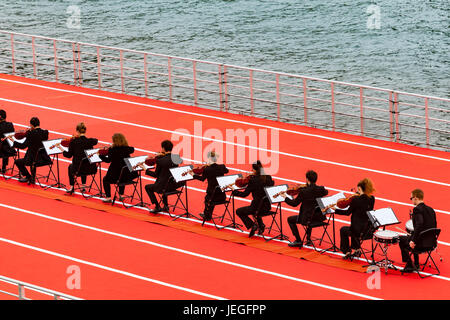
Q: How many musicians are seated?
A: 10